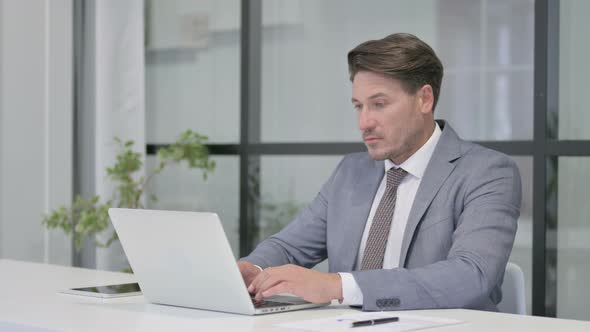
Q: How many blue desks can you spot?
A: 0